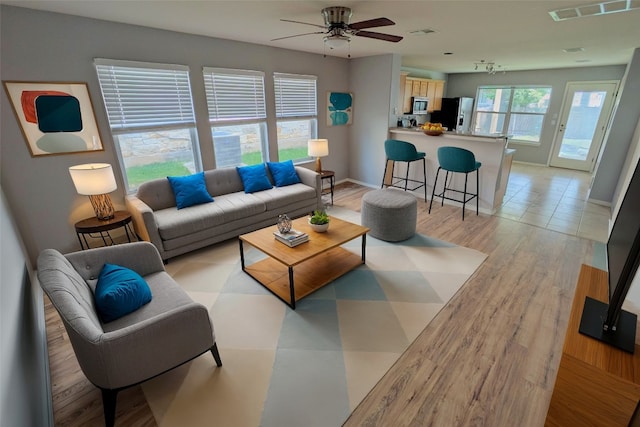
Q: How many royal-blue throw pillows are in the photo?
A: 4